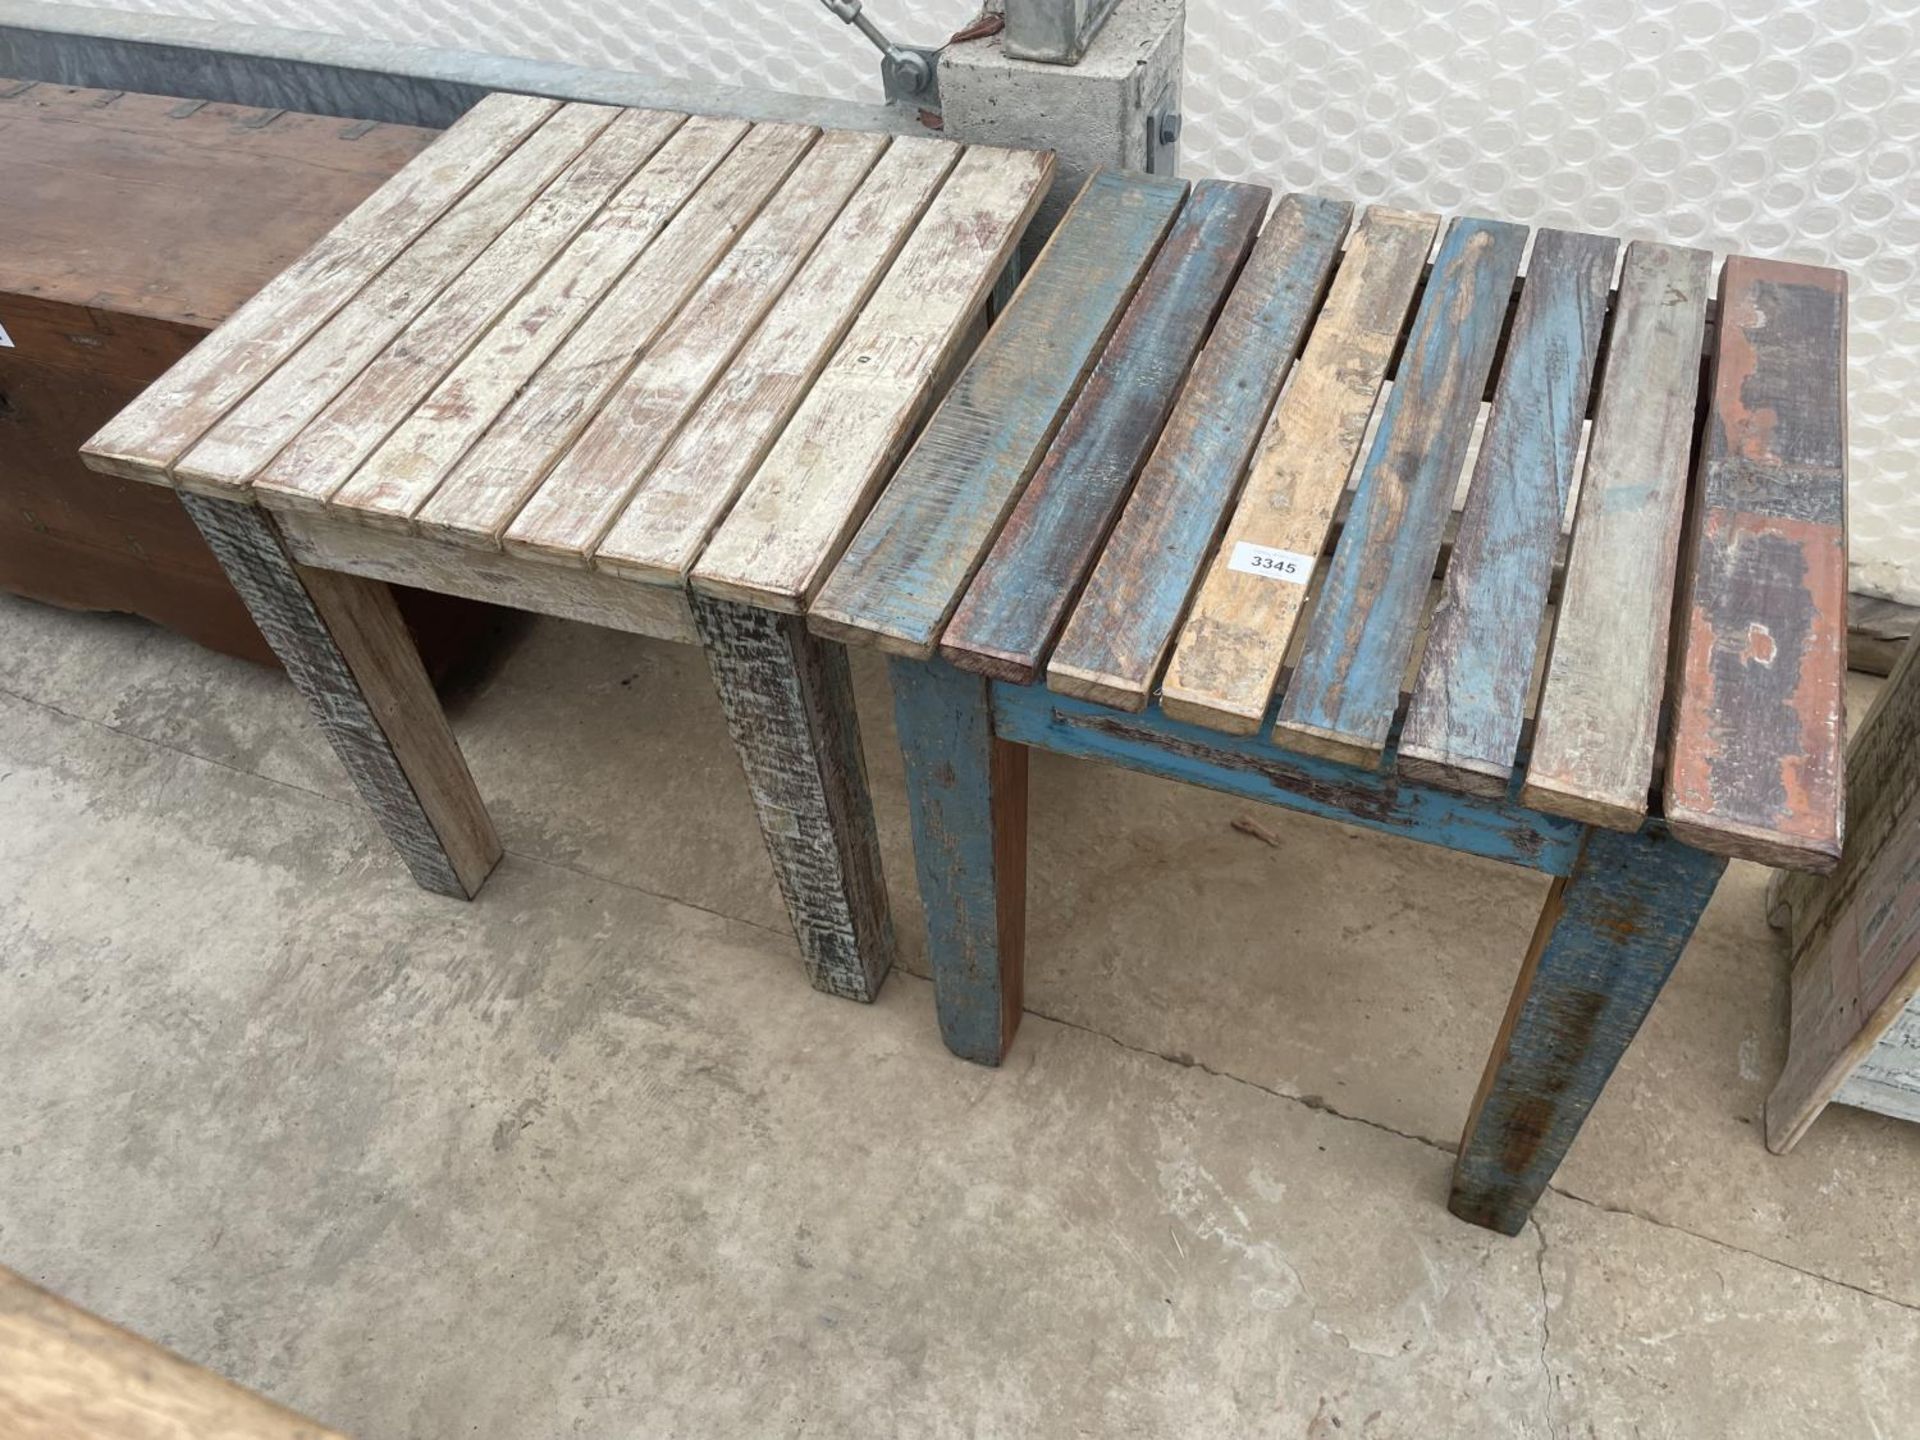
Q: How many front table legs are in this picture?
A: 4